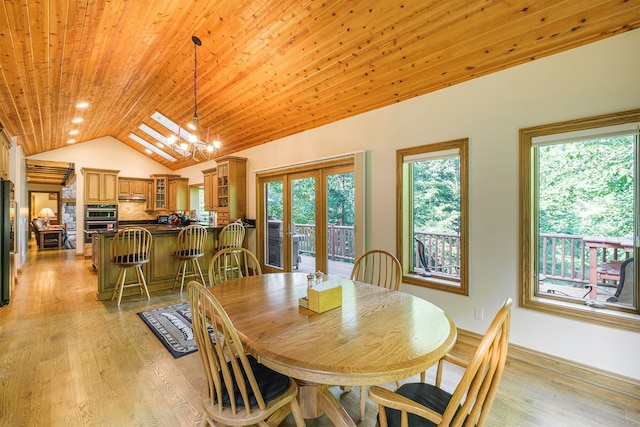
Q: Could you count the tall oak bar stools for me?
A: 3